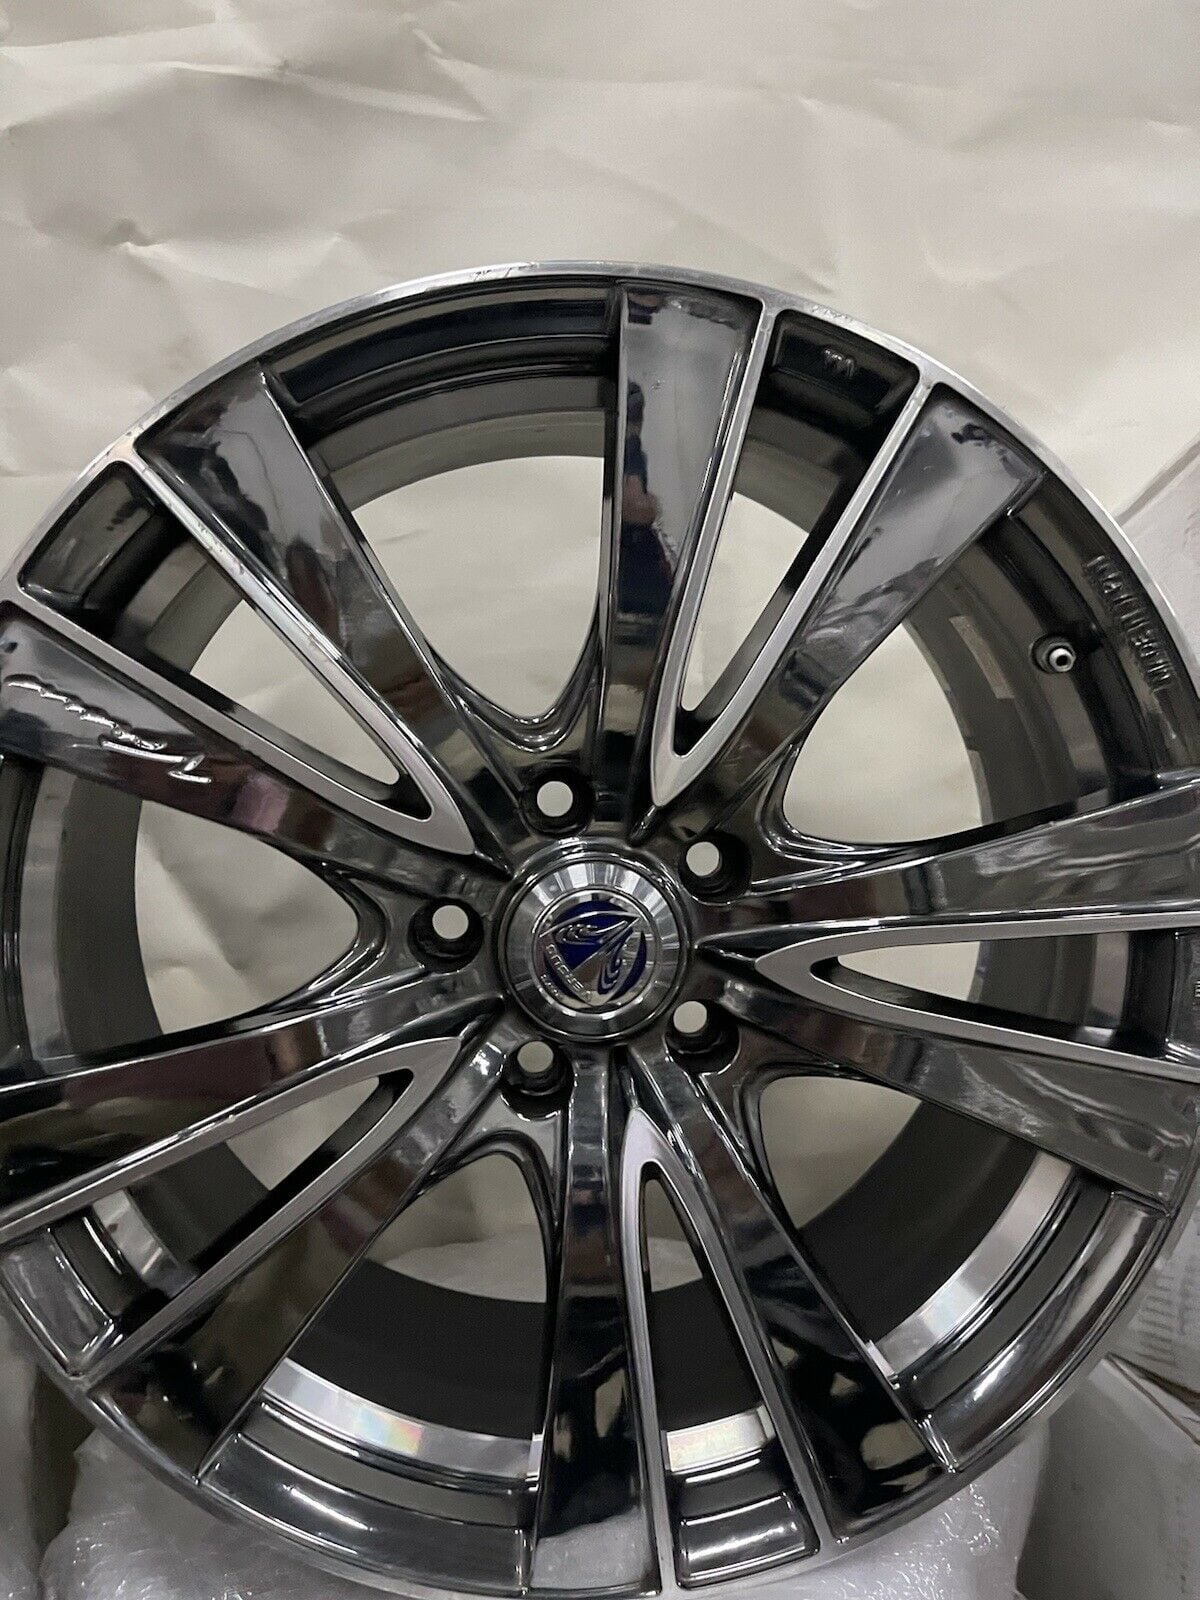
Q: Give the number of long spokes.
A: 10